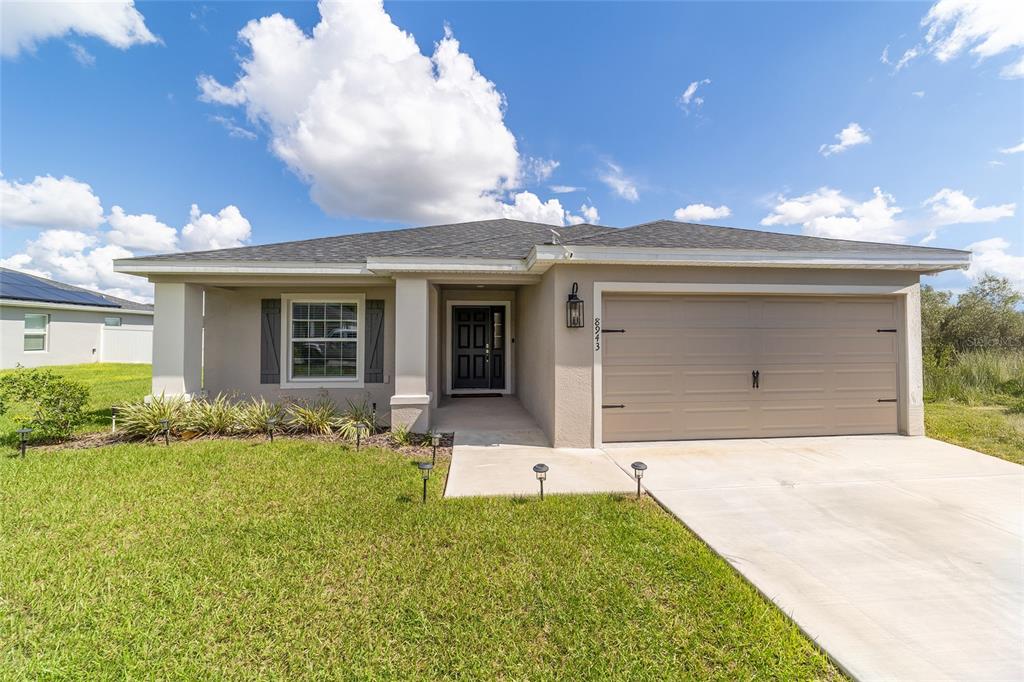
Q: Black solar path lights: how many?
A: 8